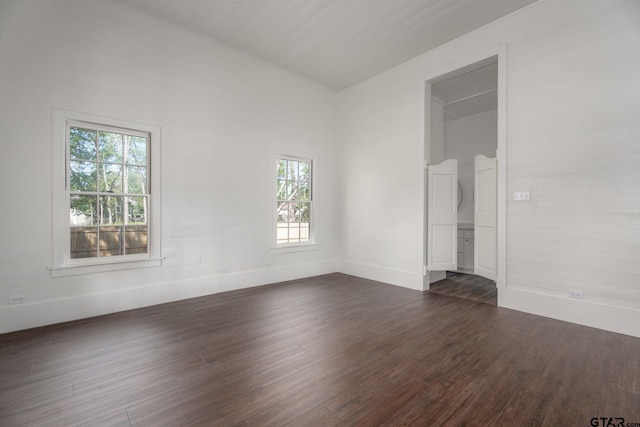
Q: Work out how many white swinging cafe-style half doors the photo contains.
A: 2